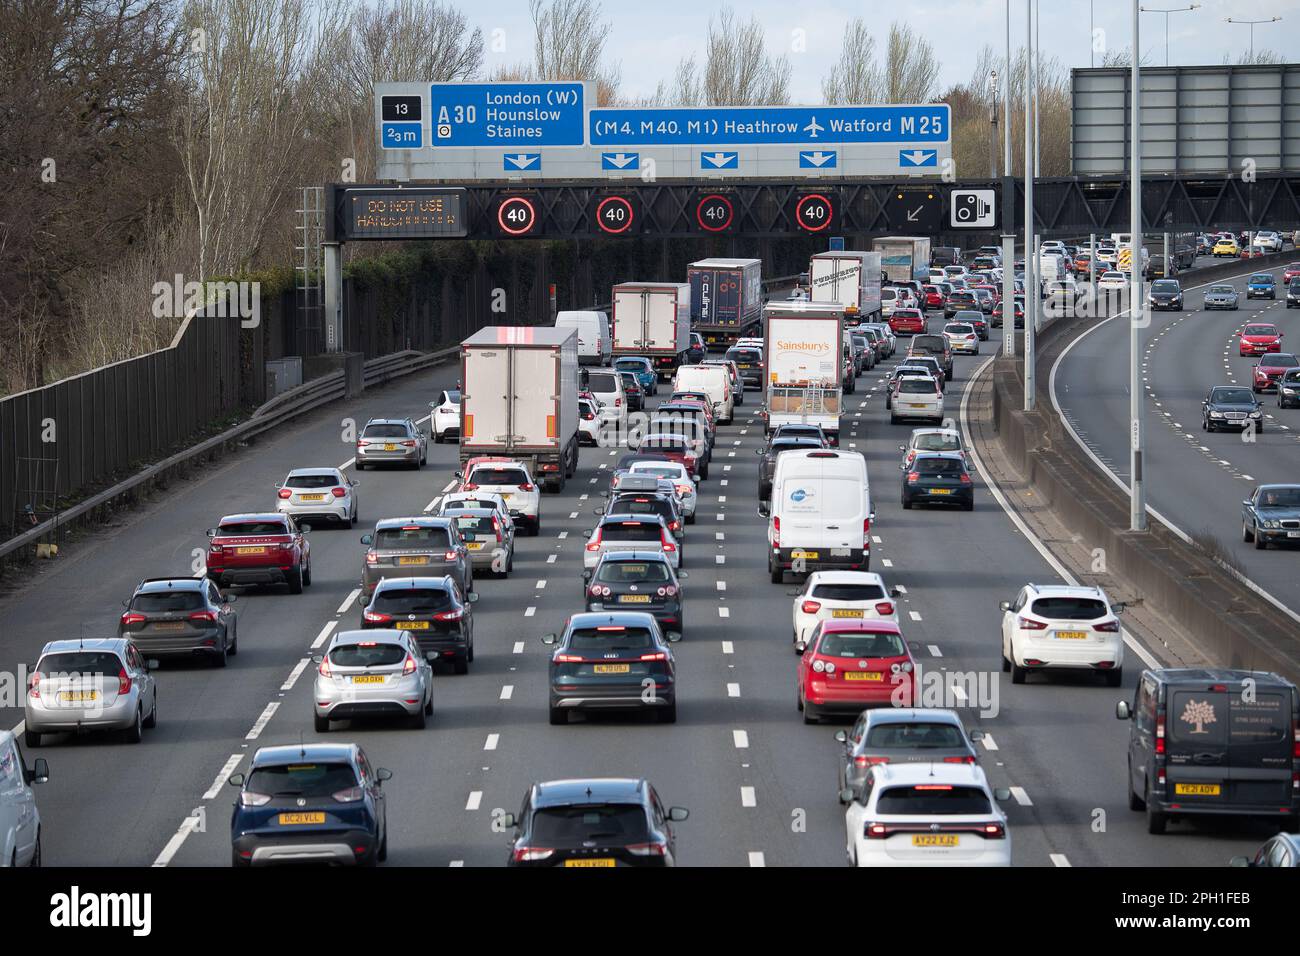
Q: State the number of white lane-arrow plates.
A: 5